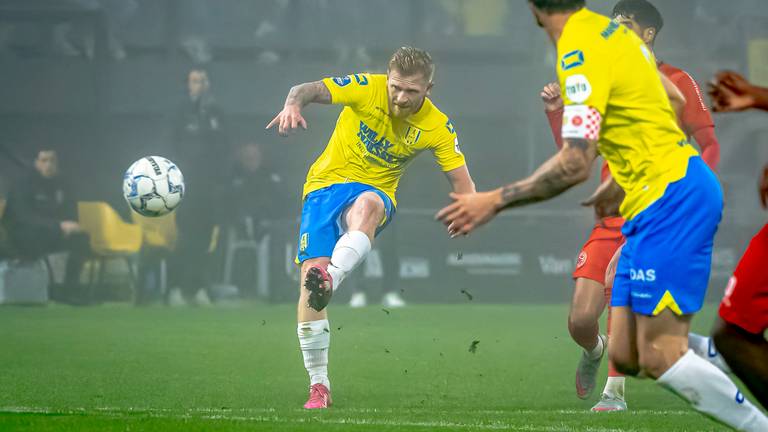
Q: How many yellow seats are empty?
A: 2